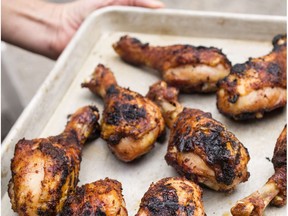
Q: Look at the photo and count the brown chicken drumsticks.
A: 8